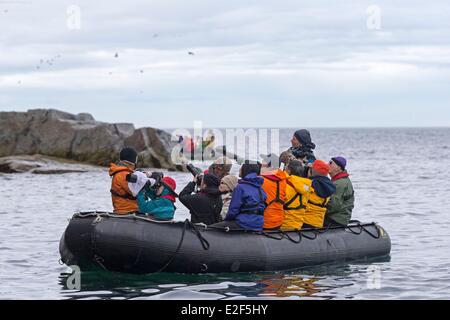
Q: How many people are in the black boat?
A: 11